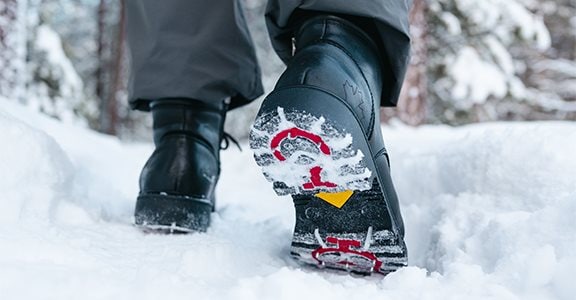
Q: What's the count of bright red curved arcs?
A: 2